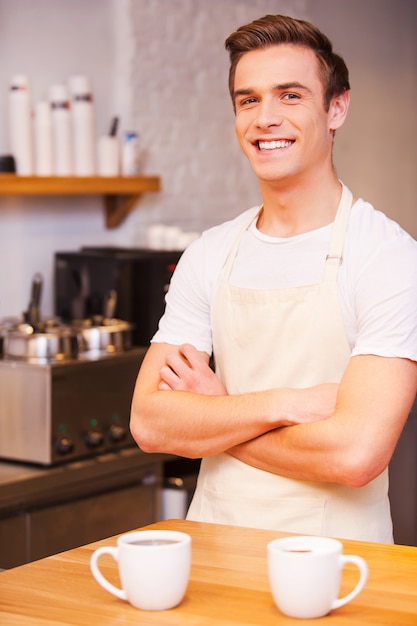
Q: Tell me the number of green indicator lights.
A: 3